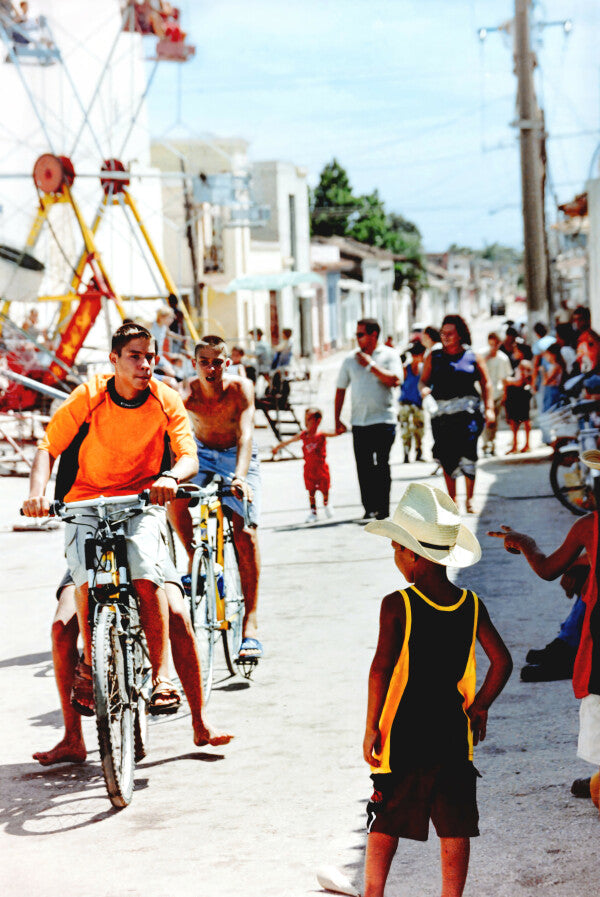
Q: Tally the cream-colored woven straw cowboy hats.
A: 1